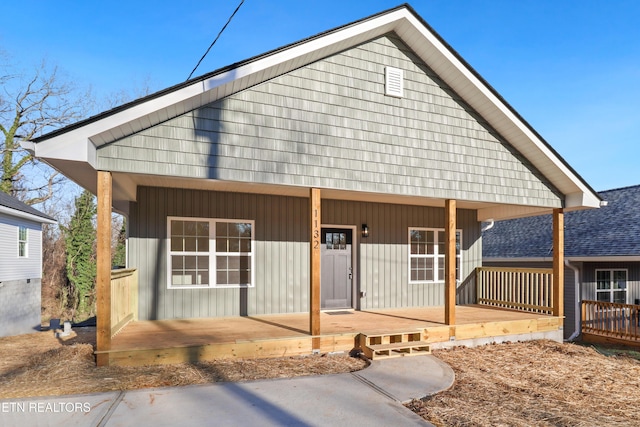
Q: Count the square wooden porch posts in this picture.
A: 4